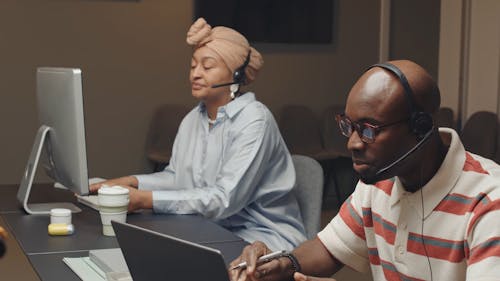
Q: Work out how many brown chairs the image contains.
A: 5